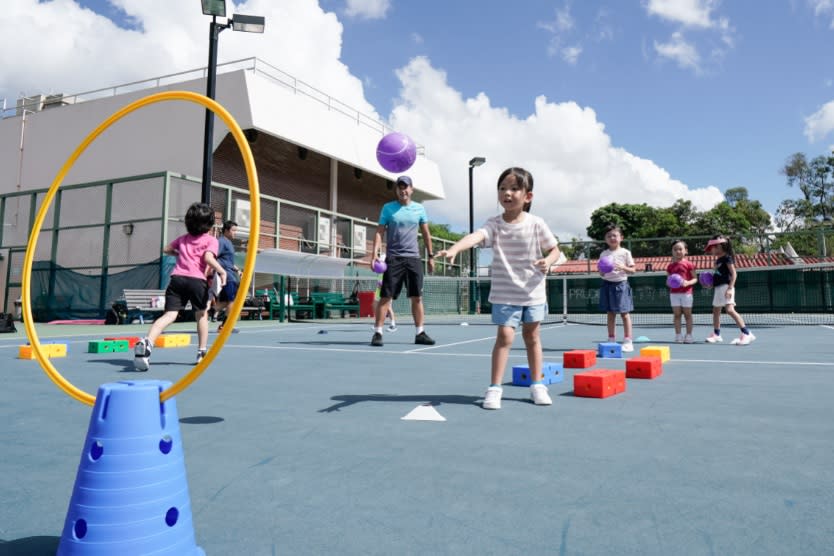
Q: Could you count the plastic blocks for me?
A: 11